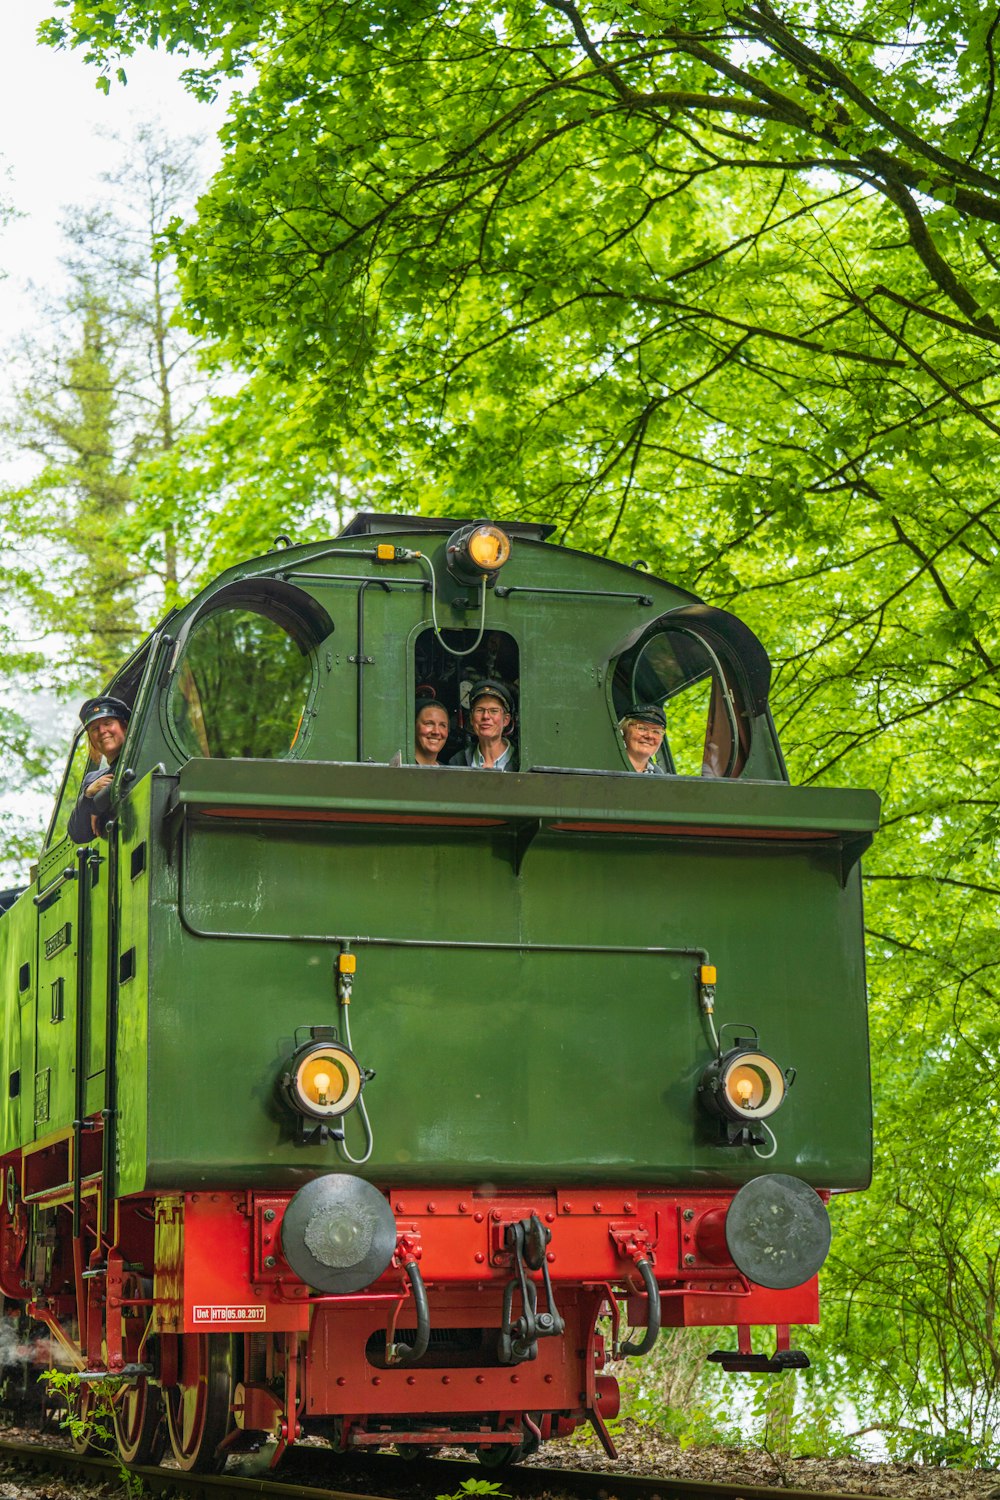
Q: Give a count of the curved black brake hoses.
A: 2